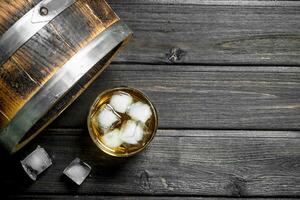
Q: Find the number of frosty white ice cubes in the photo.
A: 7